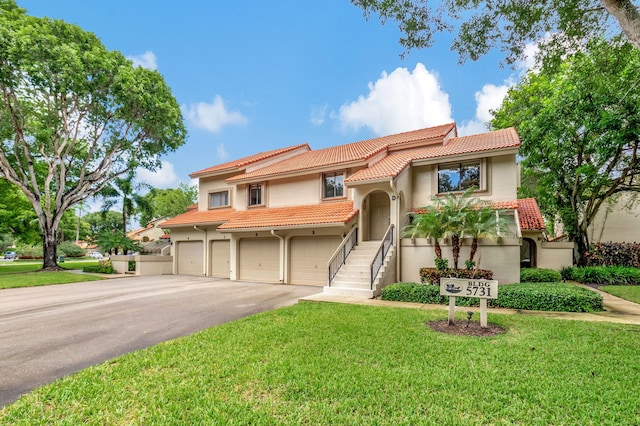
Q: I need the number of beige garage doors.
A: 4